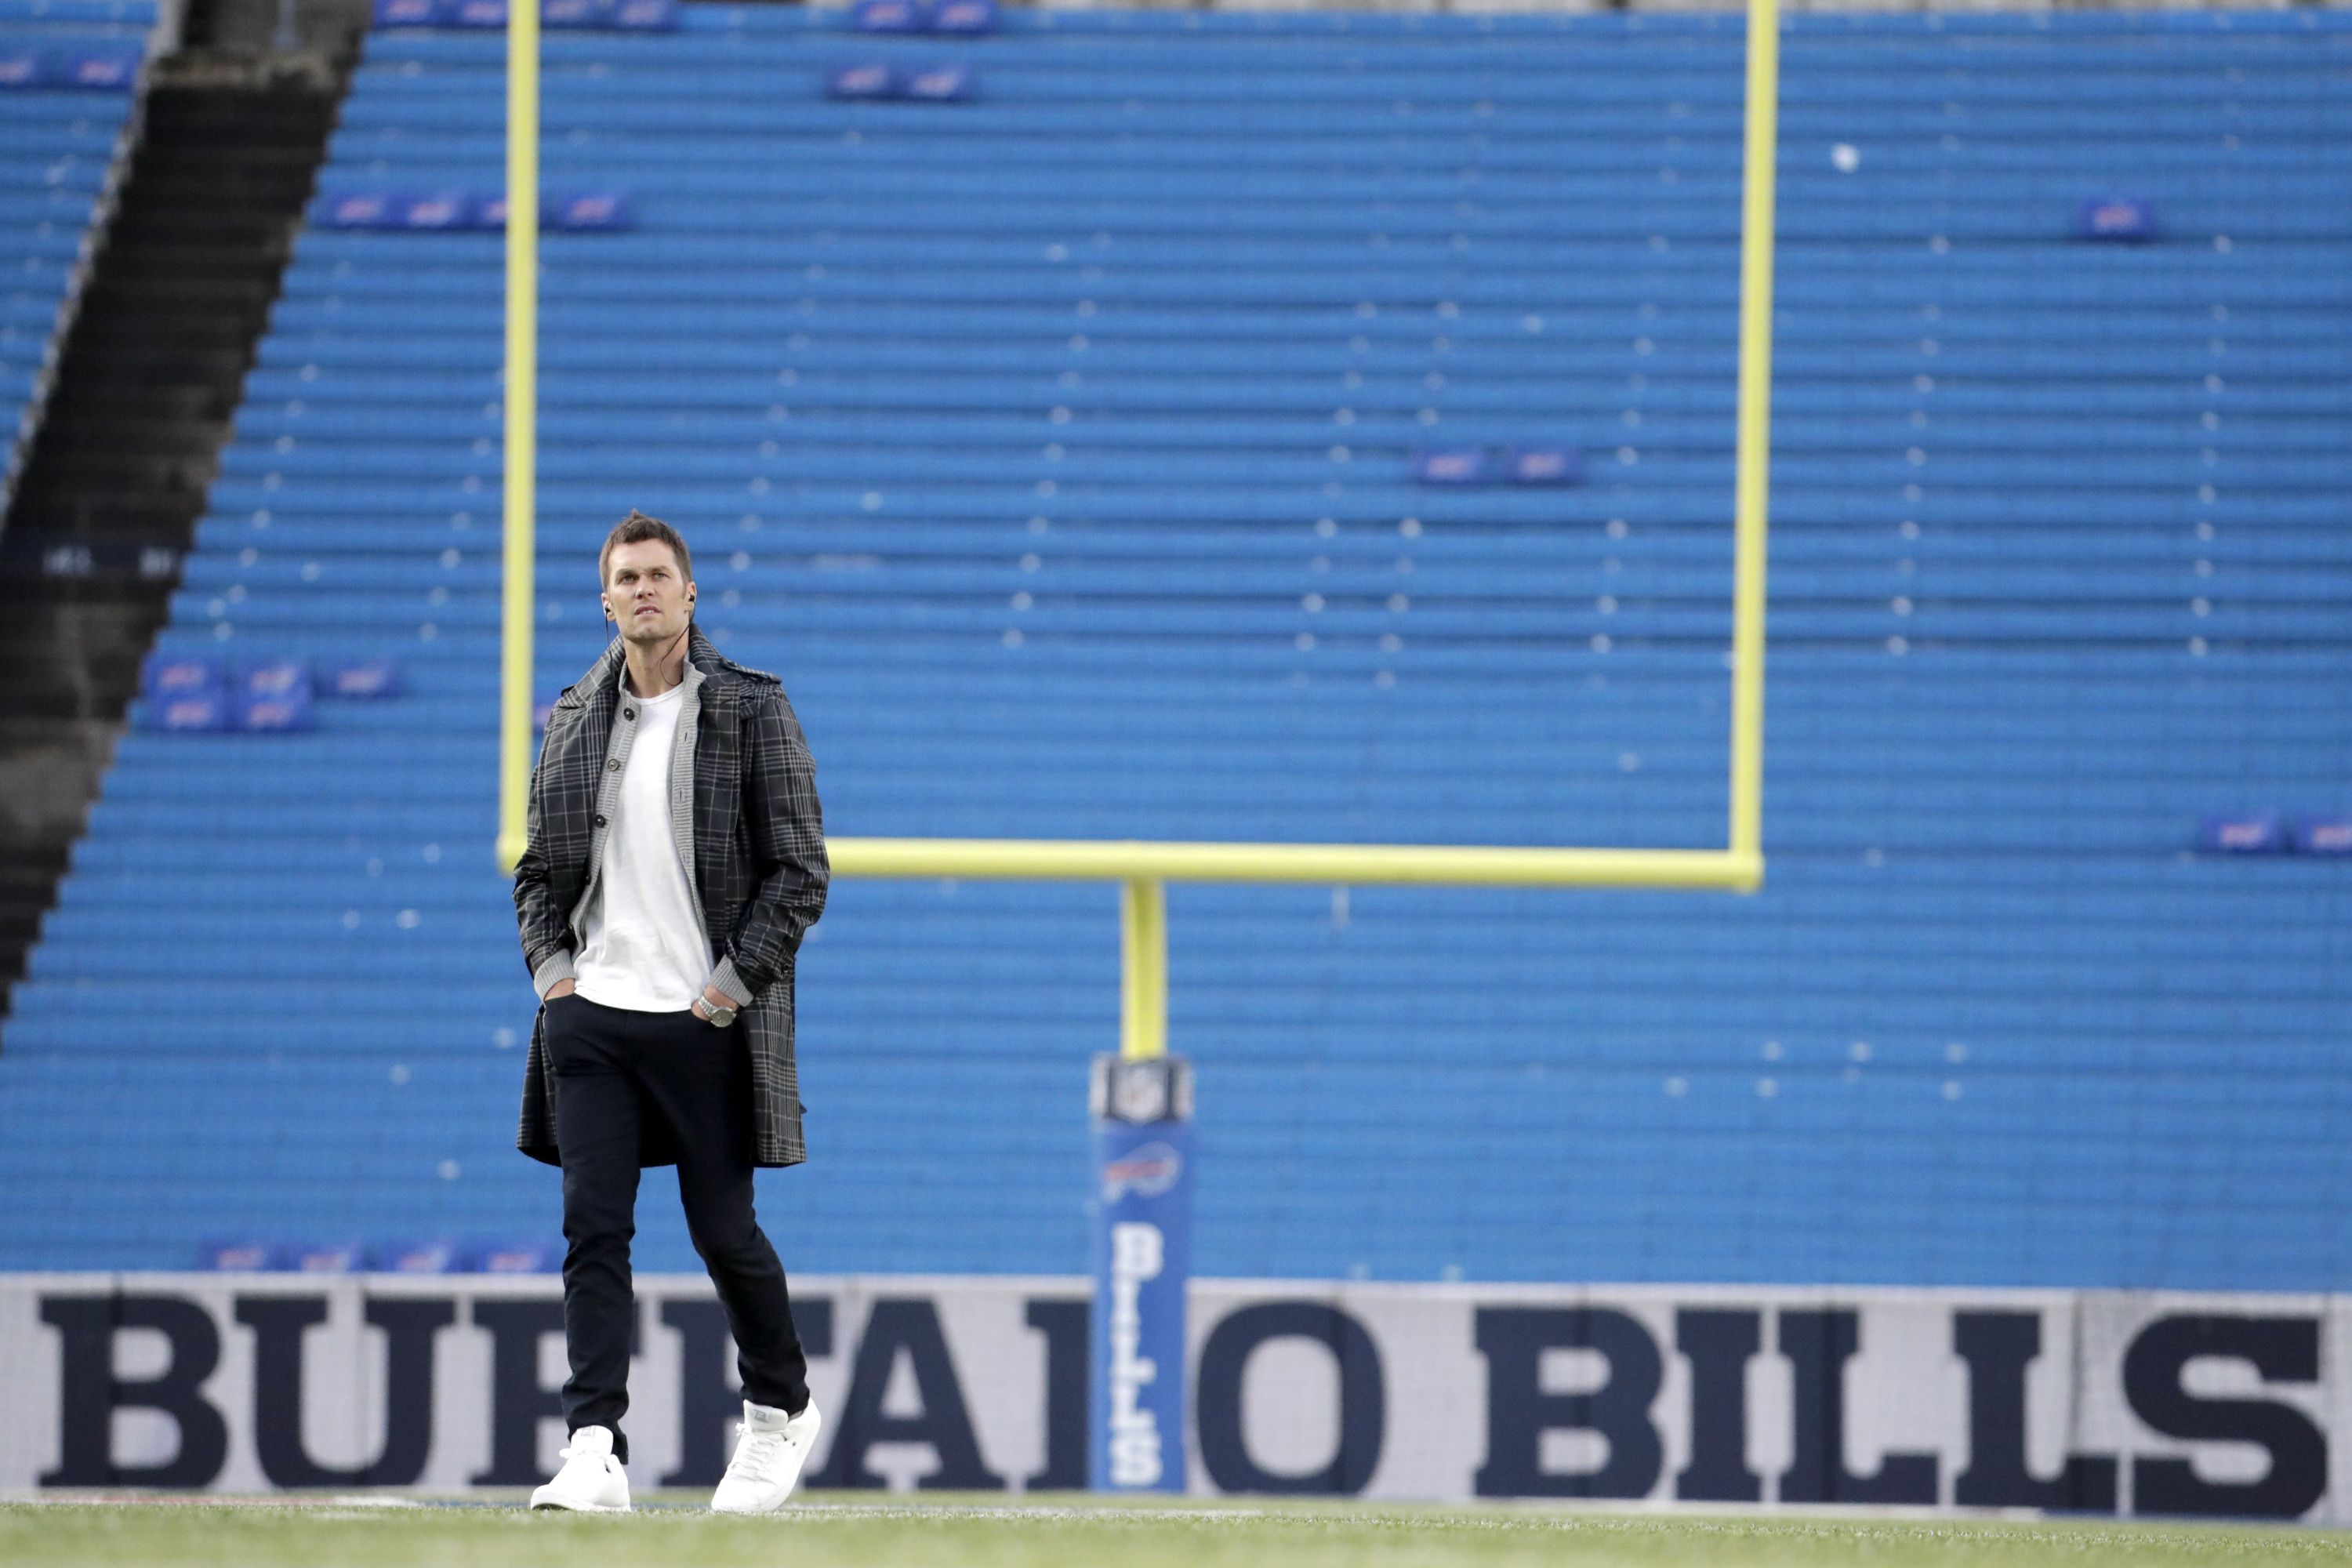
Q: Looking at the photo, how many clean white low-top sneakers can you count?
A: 2